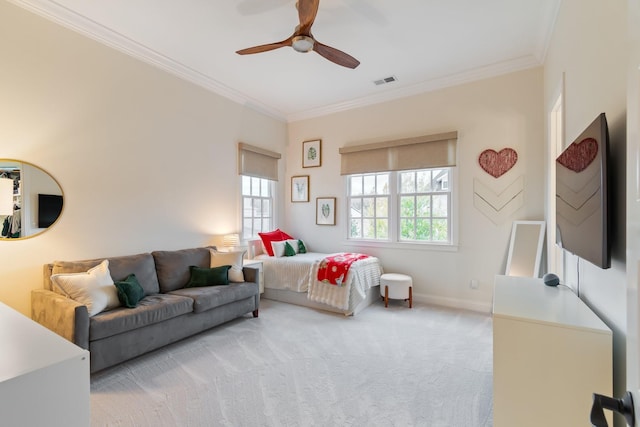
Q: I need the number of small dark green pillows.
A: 2